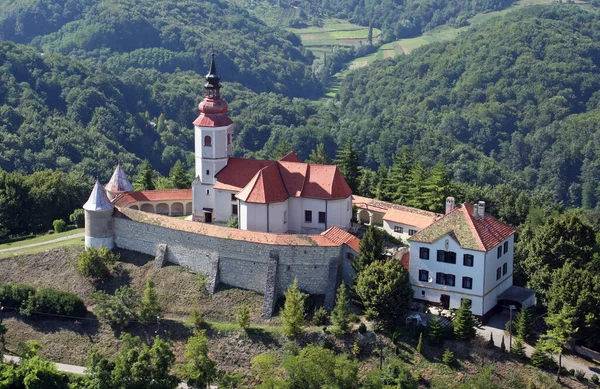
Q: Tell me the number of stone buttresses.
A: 4